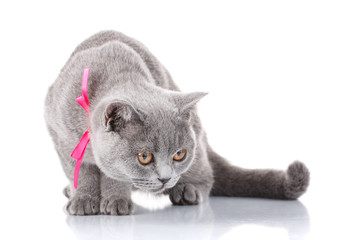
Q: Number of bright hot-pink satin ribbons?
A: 1